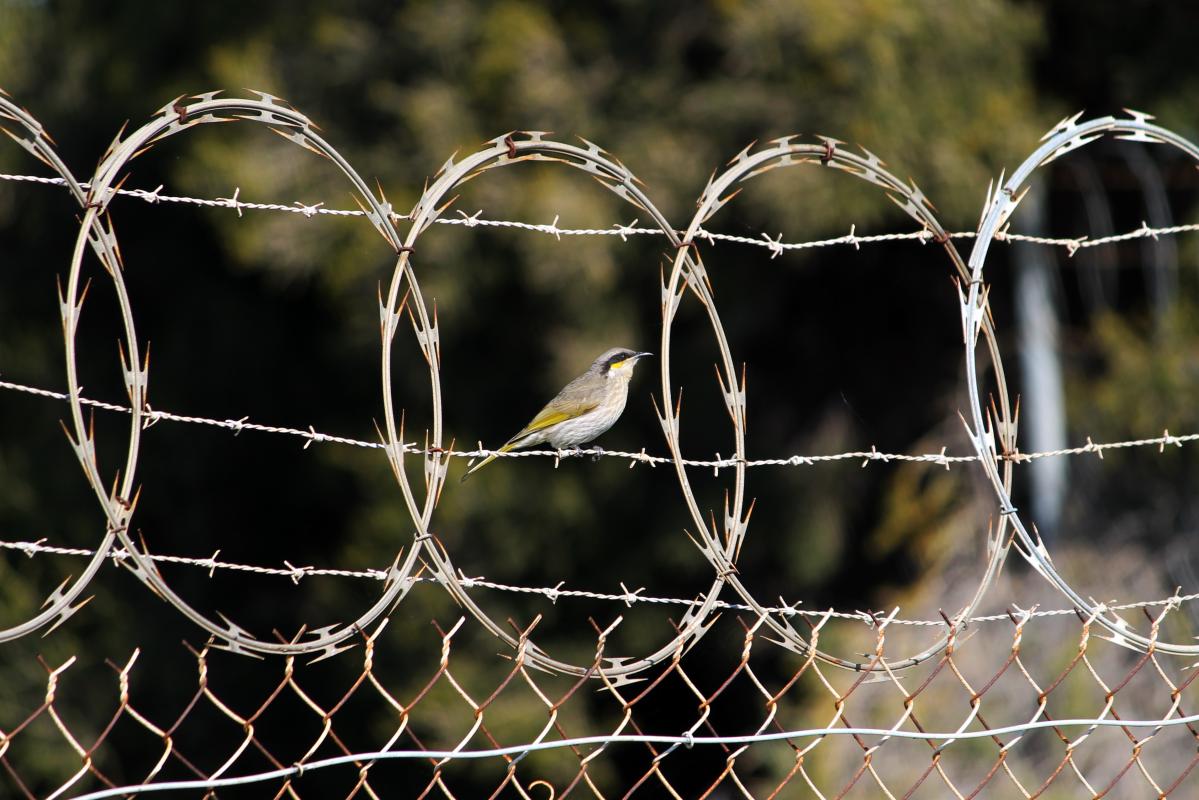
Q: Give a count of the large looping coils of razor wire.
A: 5